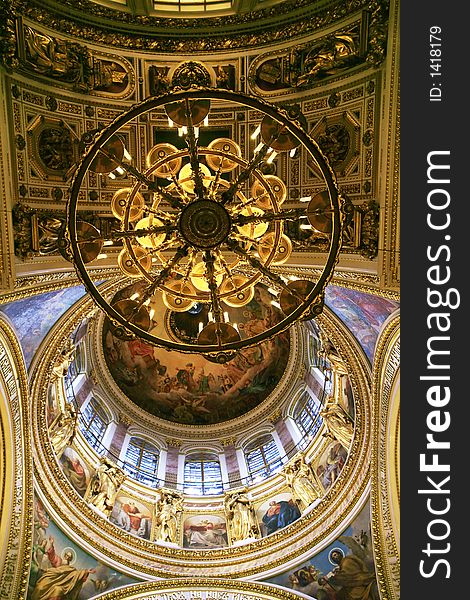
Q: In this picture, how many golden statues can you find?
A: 8